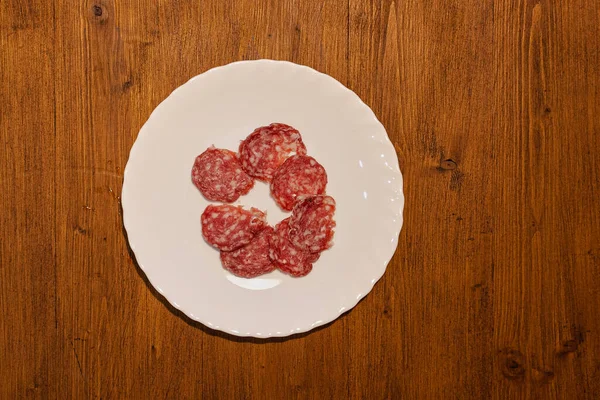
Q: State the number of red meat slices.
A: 7